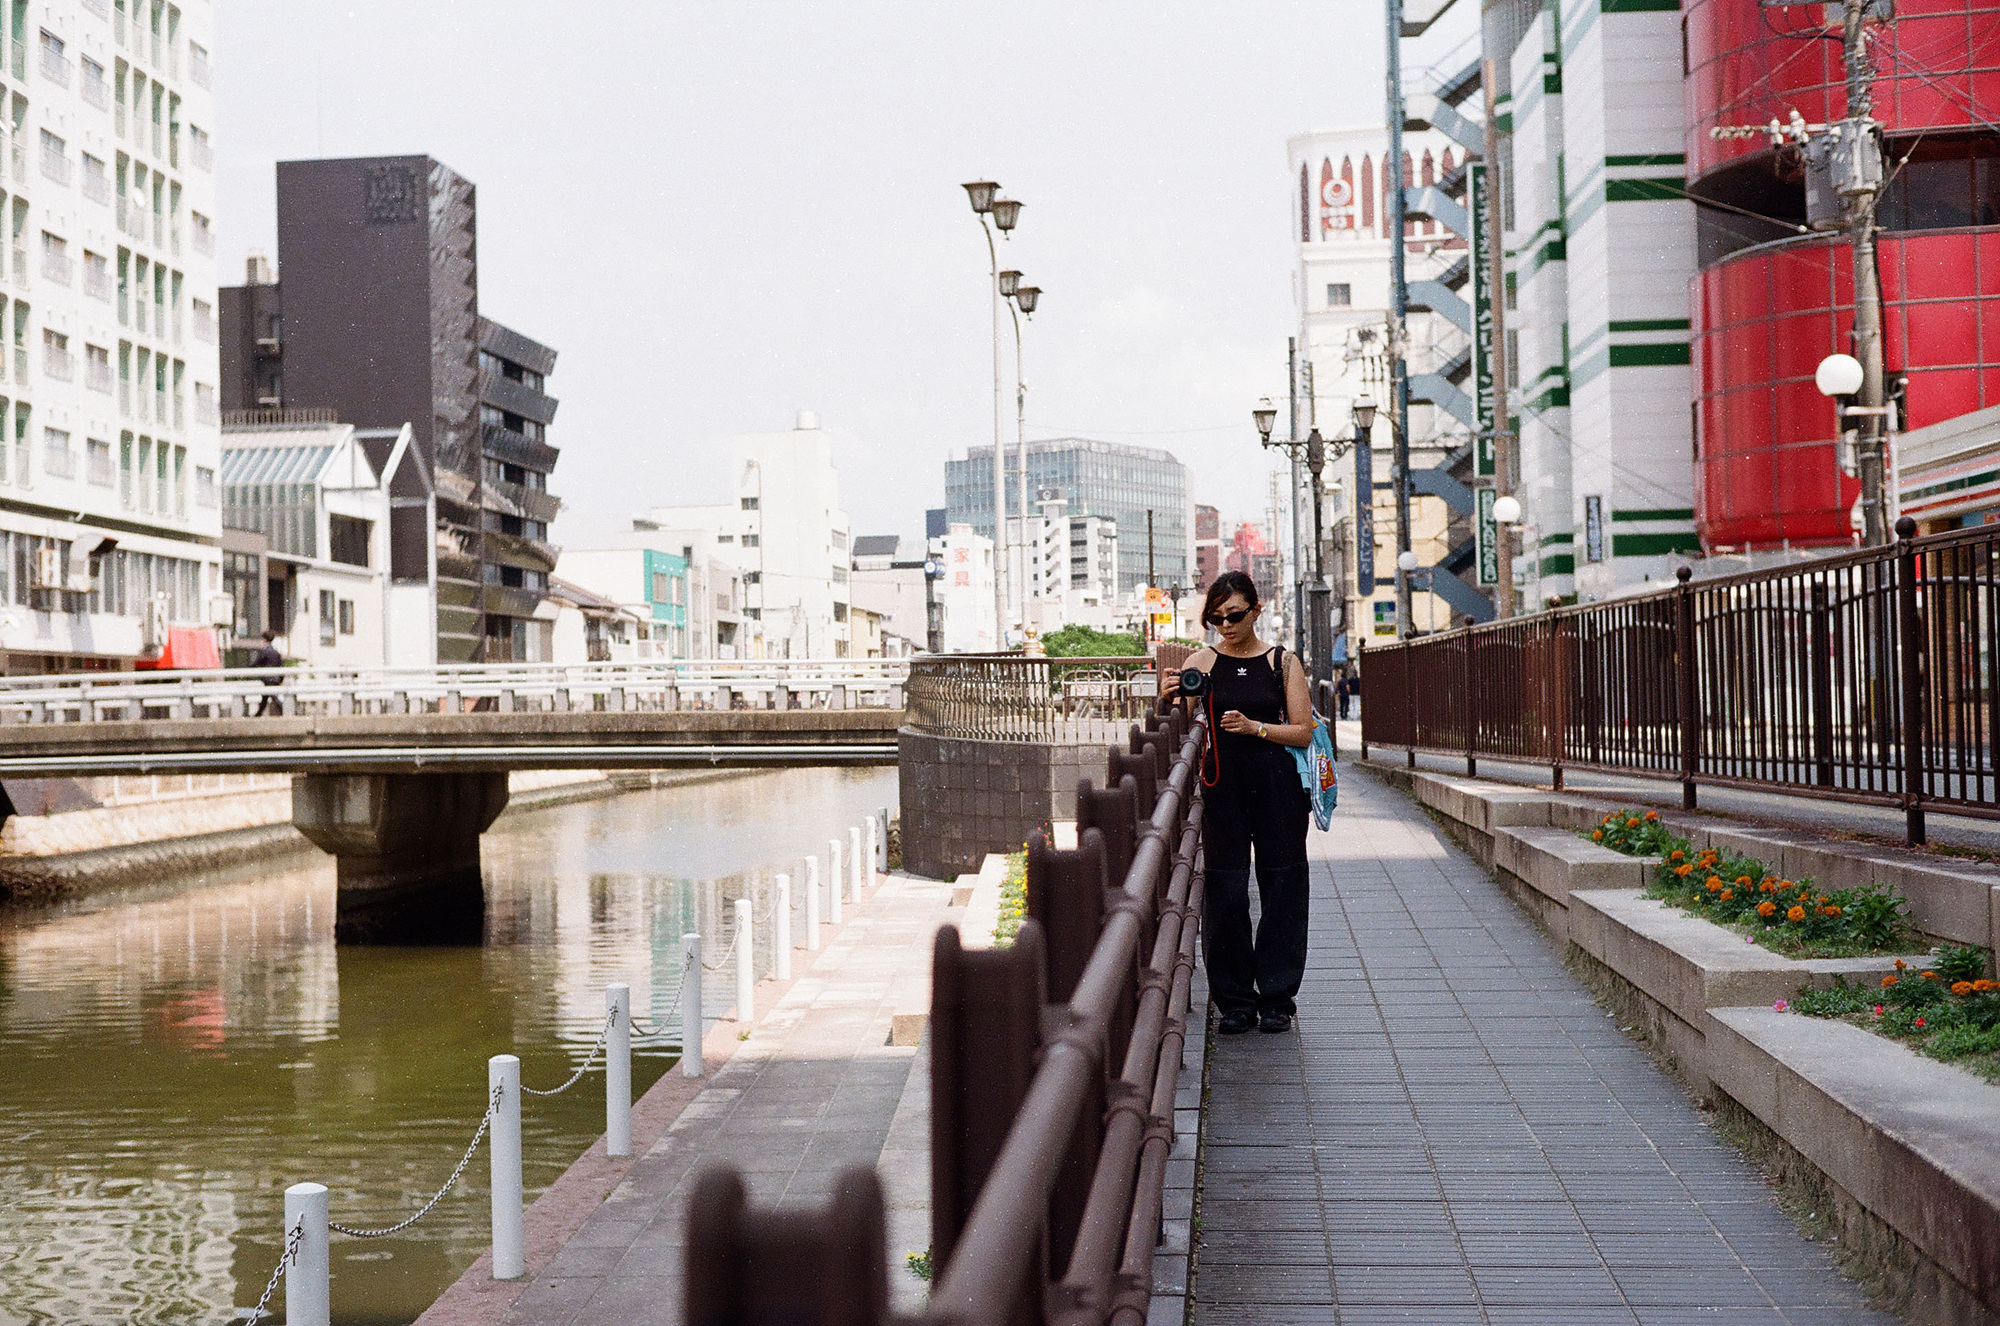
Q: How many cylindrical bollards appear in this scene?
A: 11